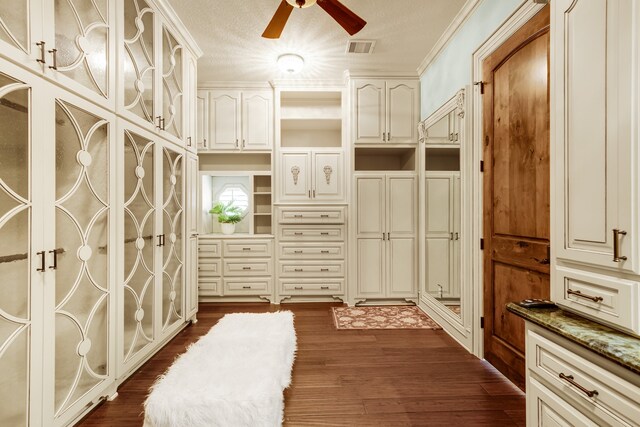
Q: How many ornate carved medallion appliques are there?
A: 2